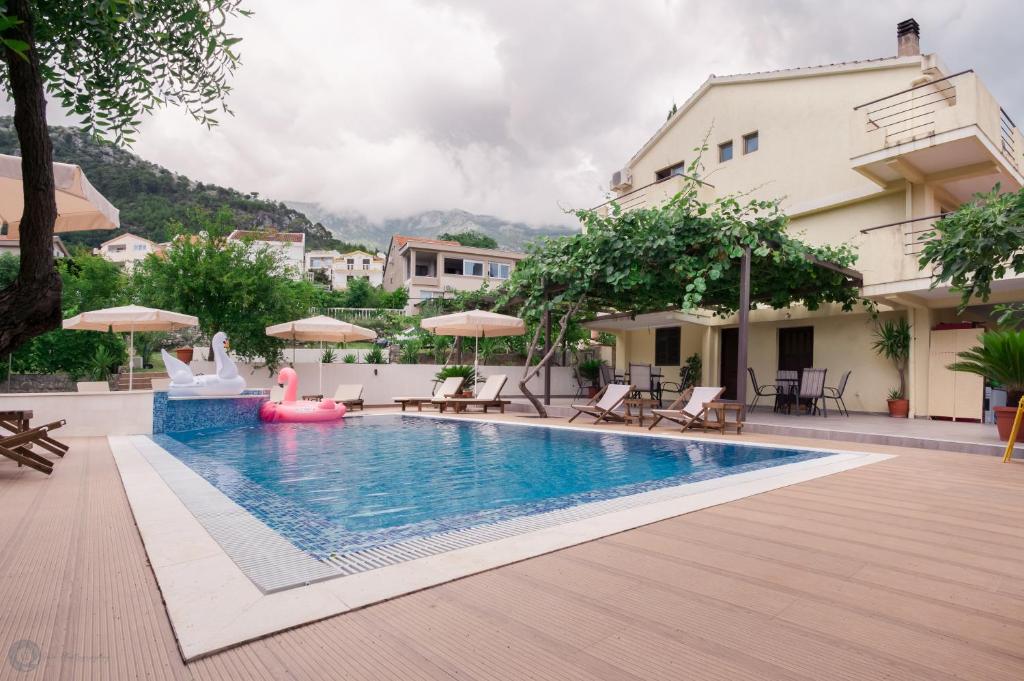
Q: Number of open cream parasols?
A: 4